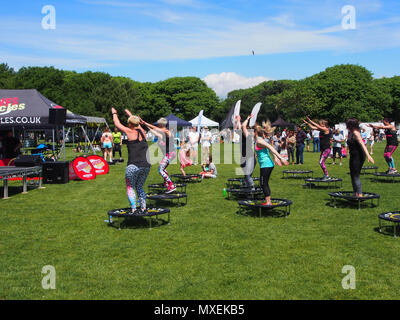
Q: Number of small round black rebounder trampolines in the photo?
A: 13